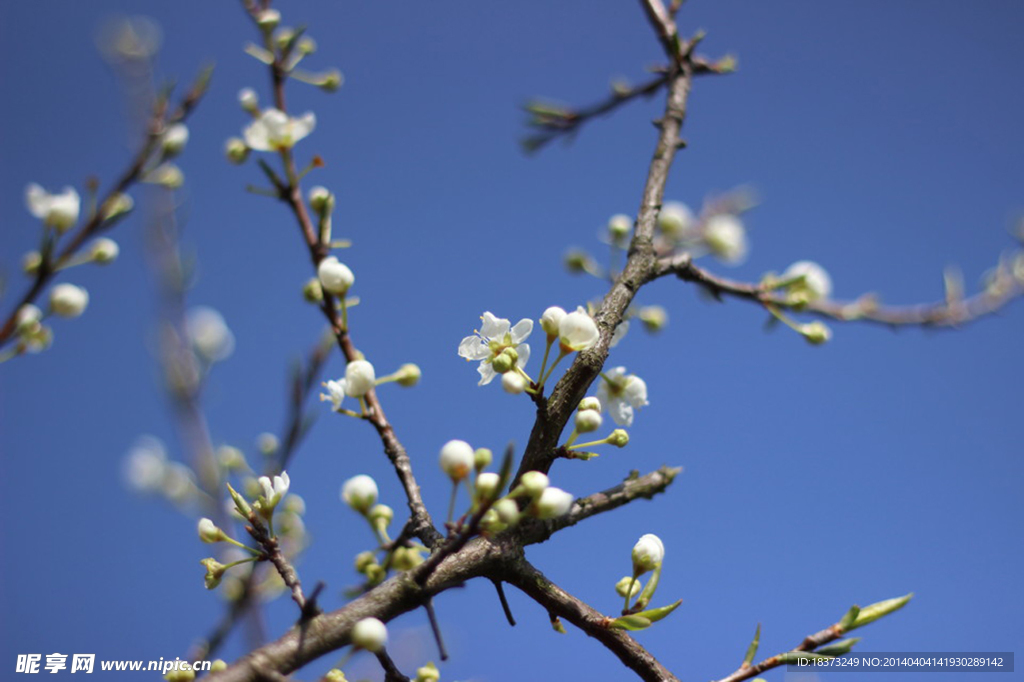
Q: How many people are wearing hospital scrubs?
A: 0